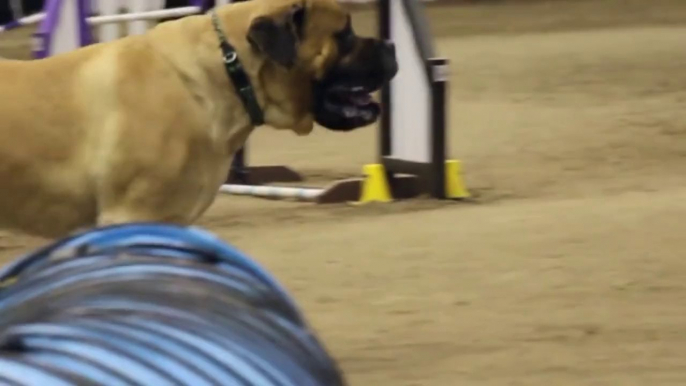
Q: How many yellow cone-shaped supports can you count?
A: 2